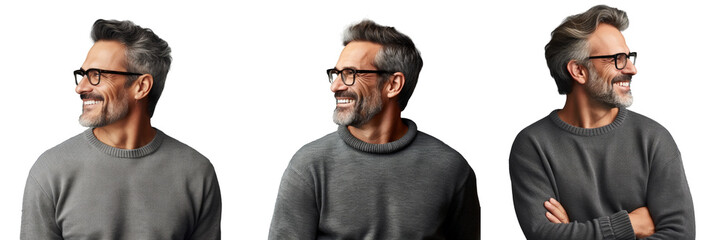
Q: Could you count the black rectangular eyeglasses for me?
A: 3